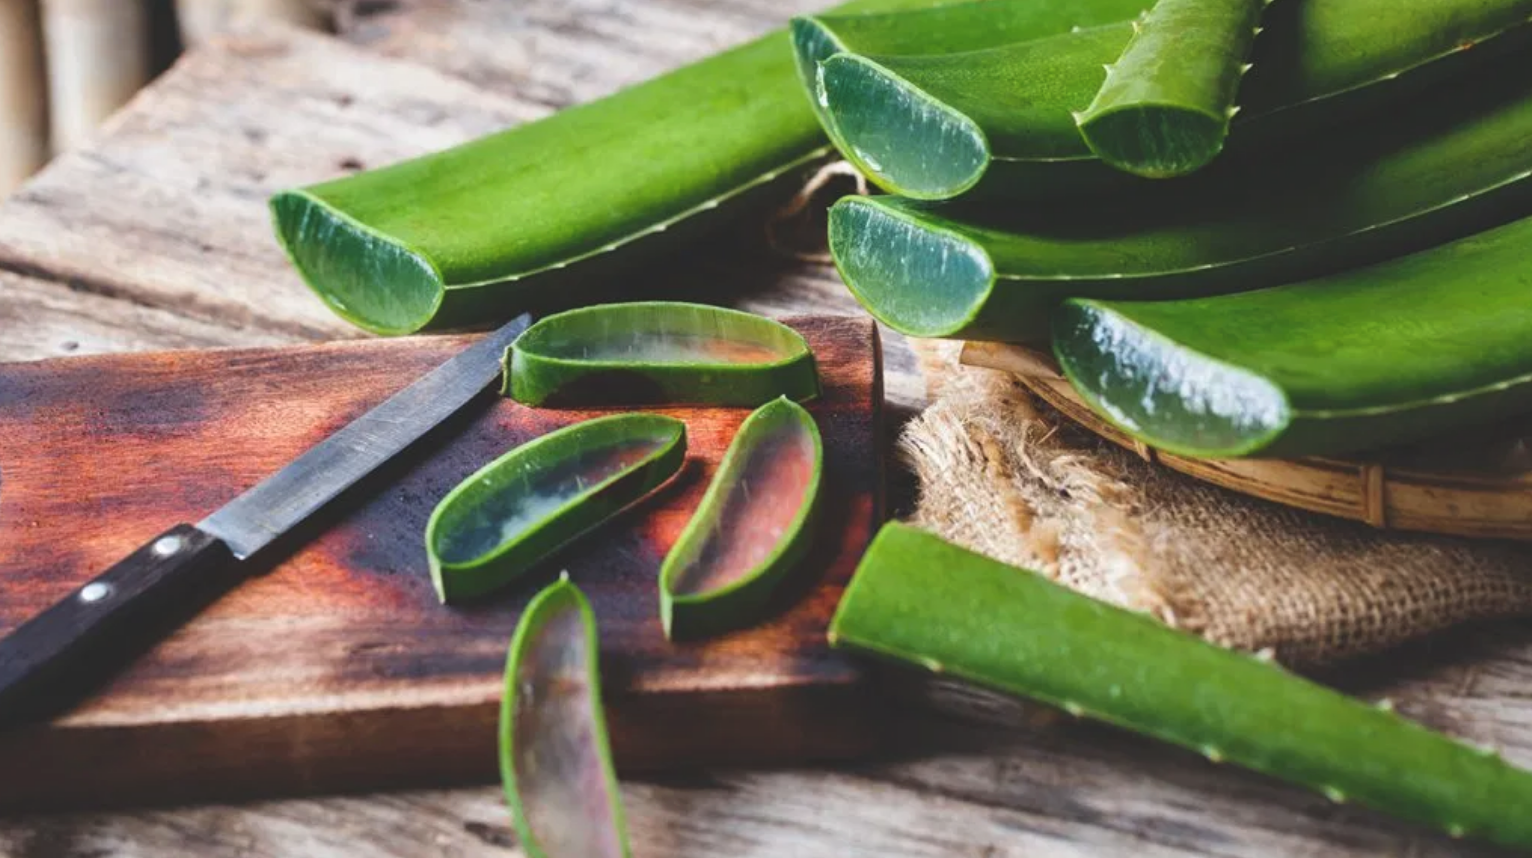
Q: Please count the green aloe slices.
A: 4